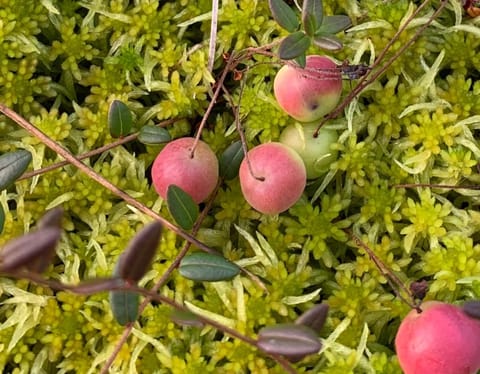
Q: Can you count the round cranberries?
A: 5